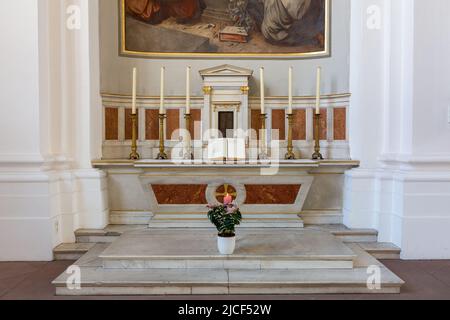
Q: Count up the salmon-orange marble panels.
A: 12